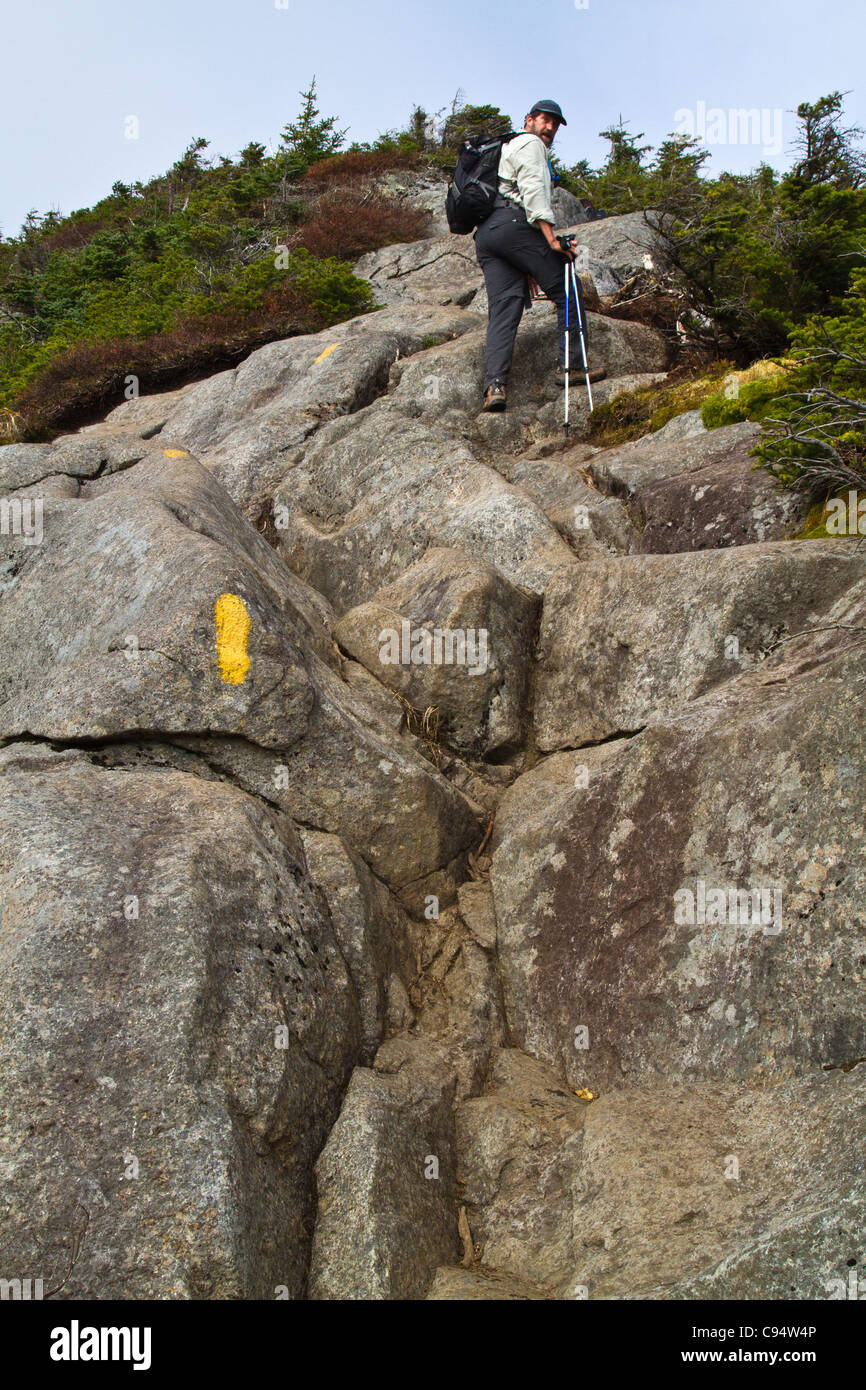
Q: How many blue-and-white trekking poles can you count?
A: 2